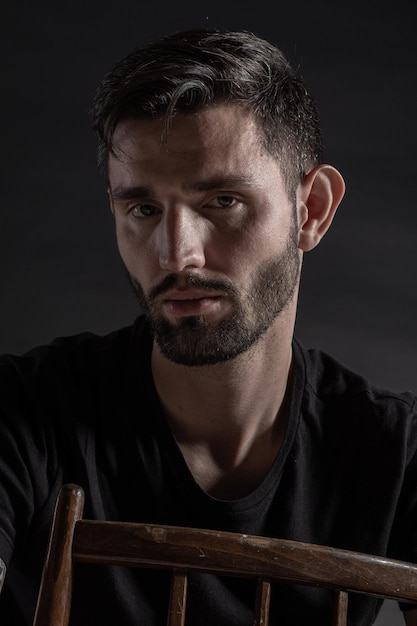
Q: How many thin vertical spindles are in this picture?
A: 3